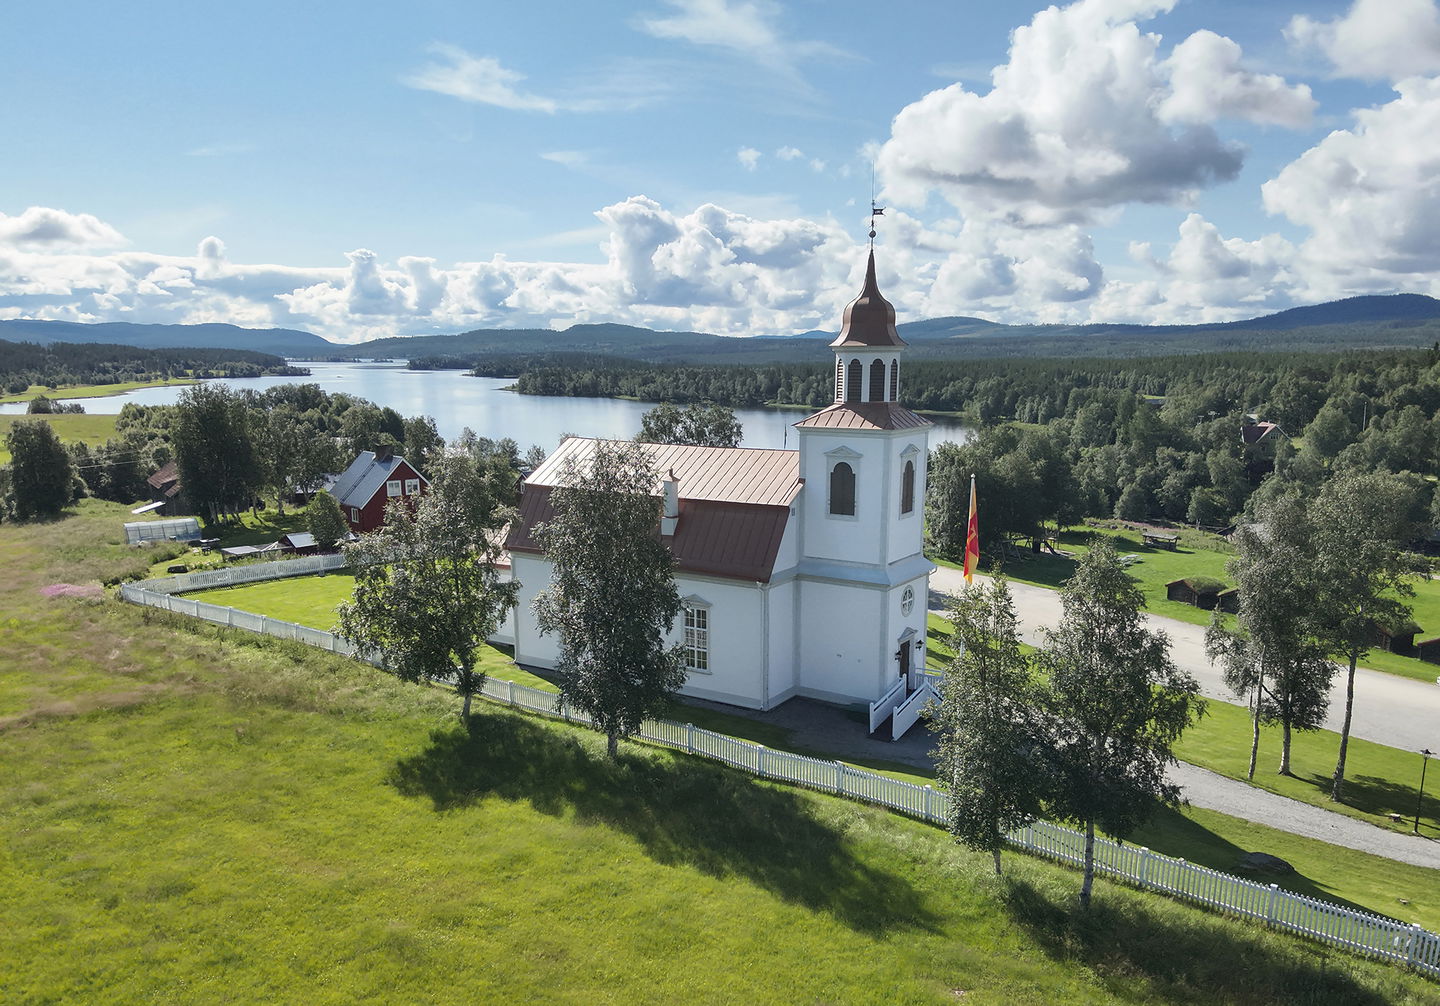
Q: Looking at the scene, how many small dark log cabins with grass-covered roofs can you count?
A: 4